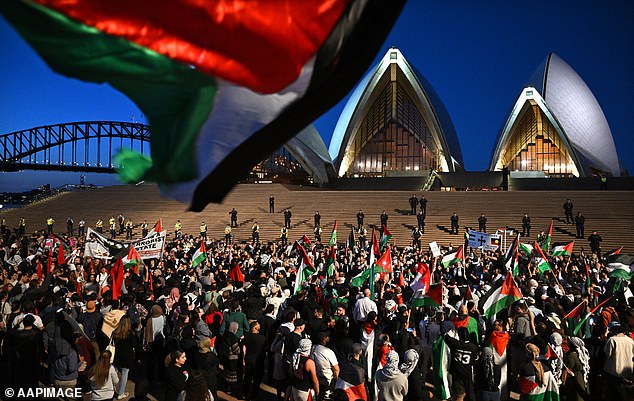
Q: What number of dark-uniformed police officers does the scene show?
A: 15